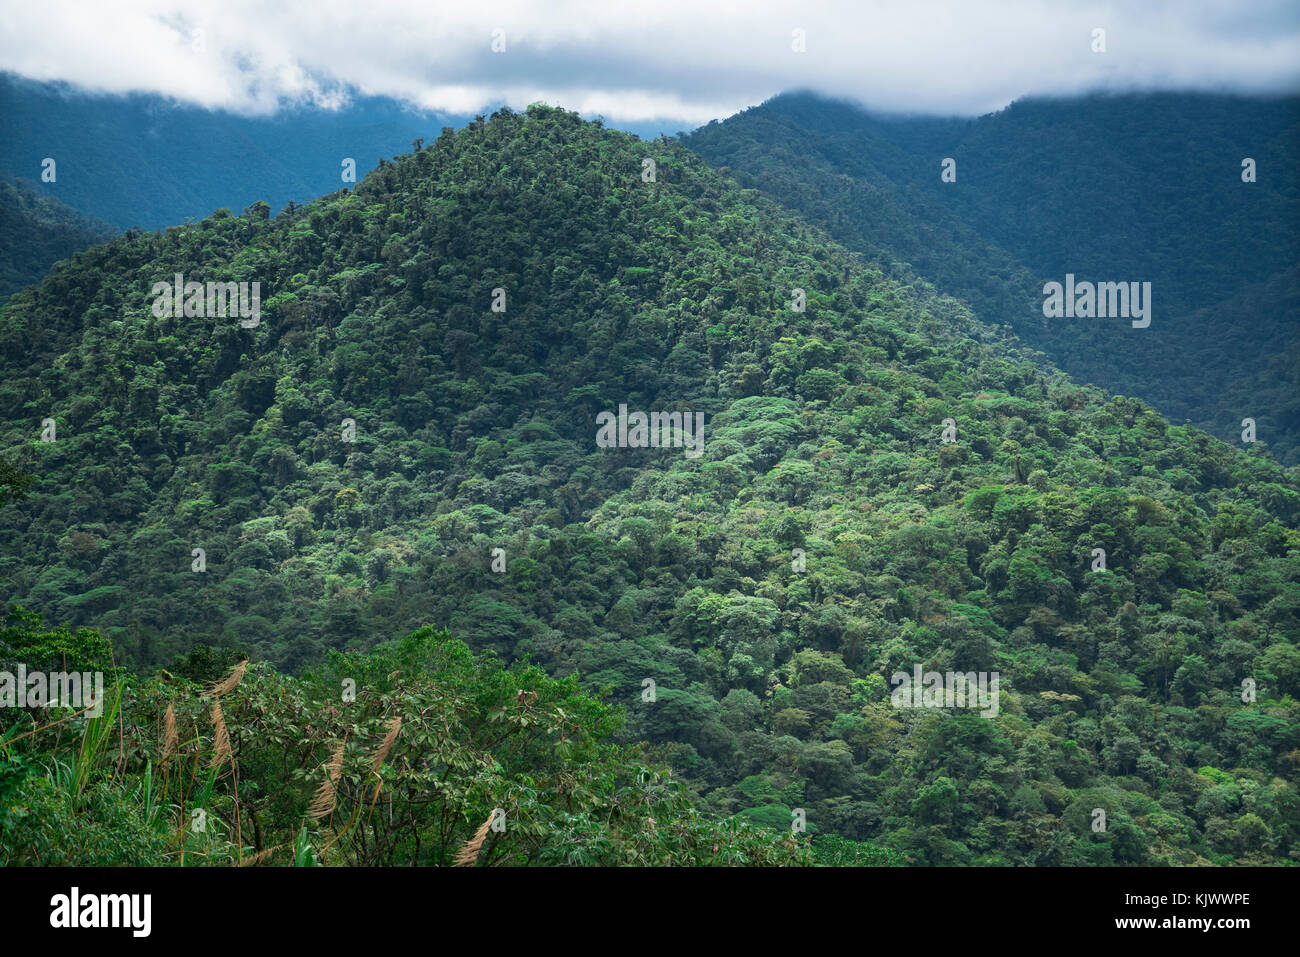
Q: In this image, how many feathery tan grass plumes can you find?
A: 7